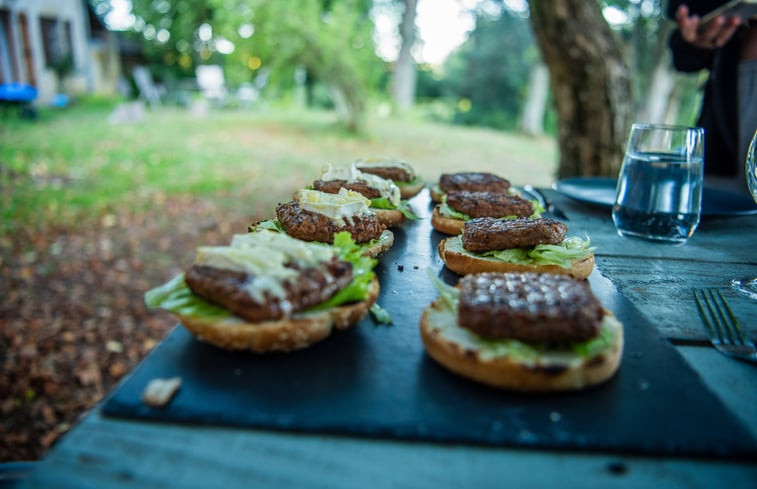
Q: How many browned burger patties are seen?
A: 8